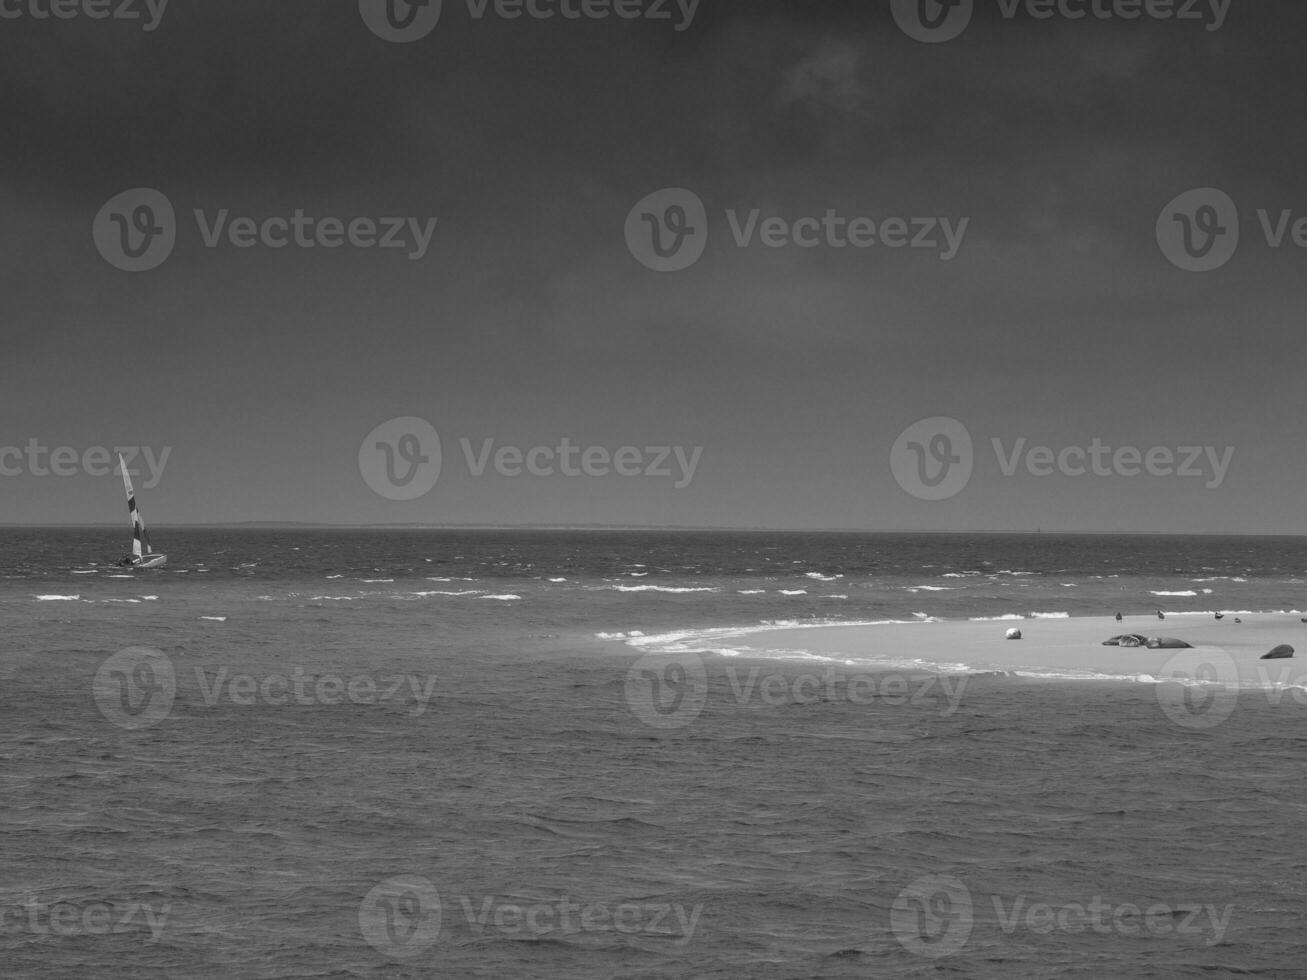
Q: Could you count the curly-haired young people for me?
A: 0